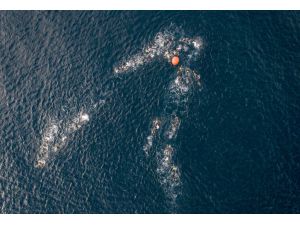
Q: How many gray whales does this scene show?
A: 0